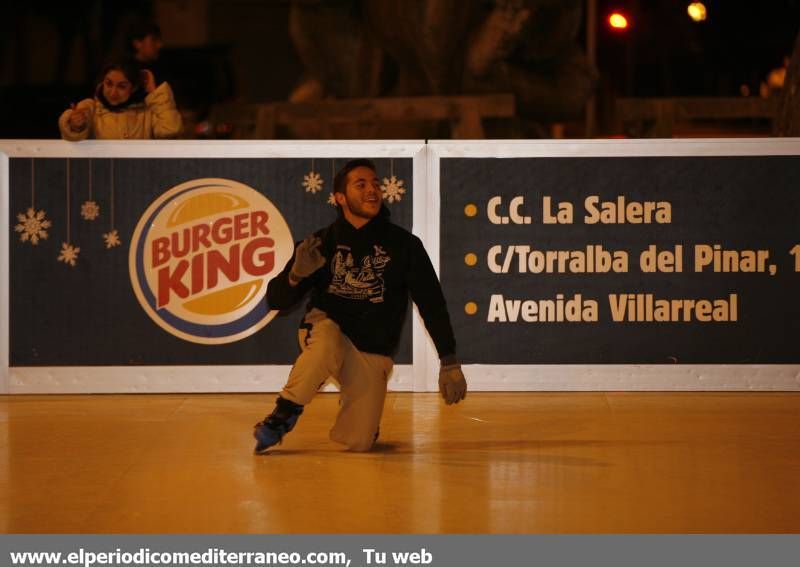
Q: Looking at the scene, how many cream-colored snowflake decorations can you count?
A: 7